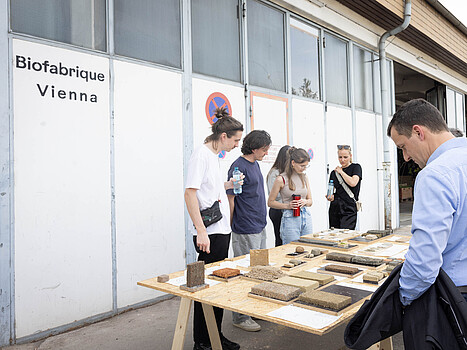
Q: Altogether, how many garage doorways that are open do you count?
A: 1